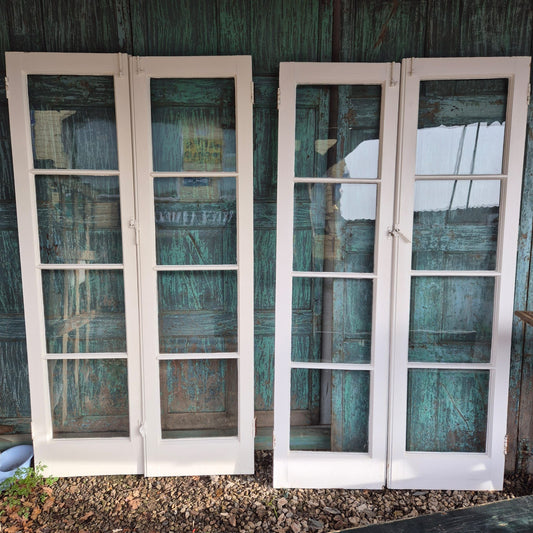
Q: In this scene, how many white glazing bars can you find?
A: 12